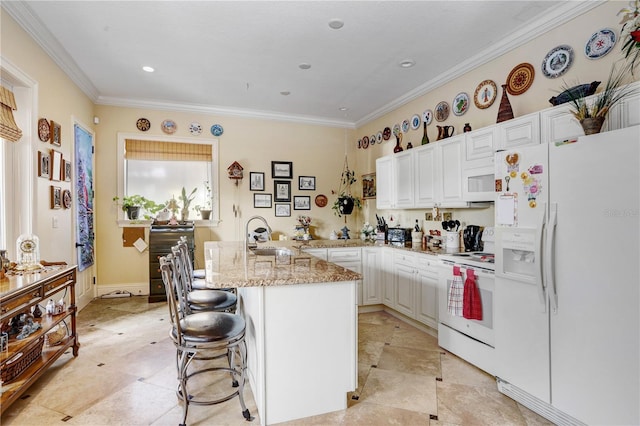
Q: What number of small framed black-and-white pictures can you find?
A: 7